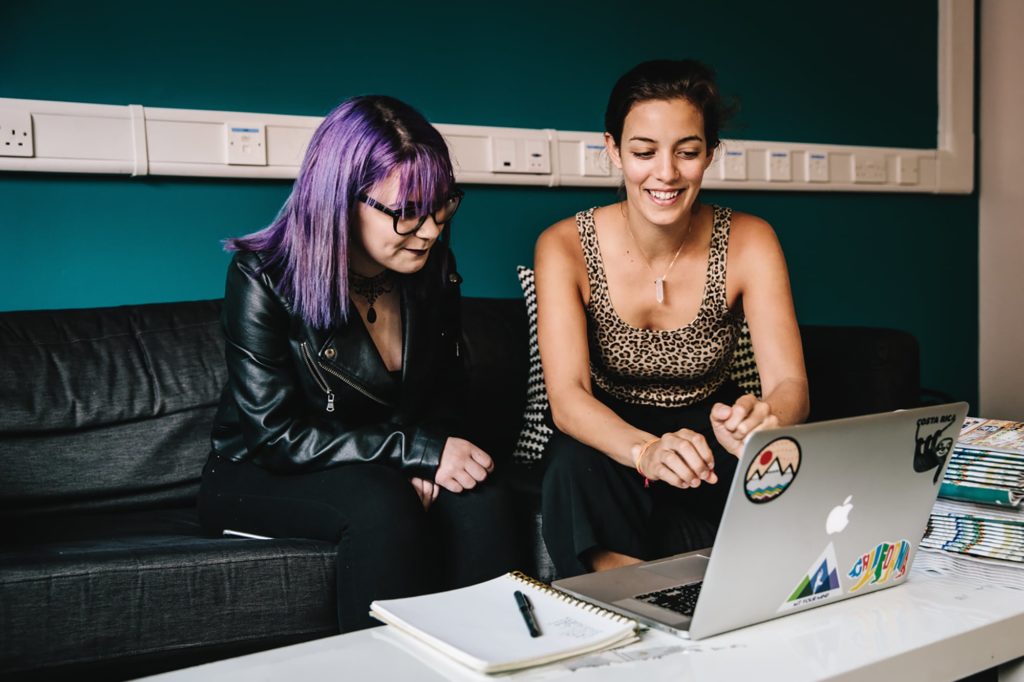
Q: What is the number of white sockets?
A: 9